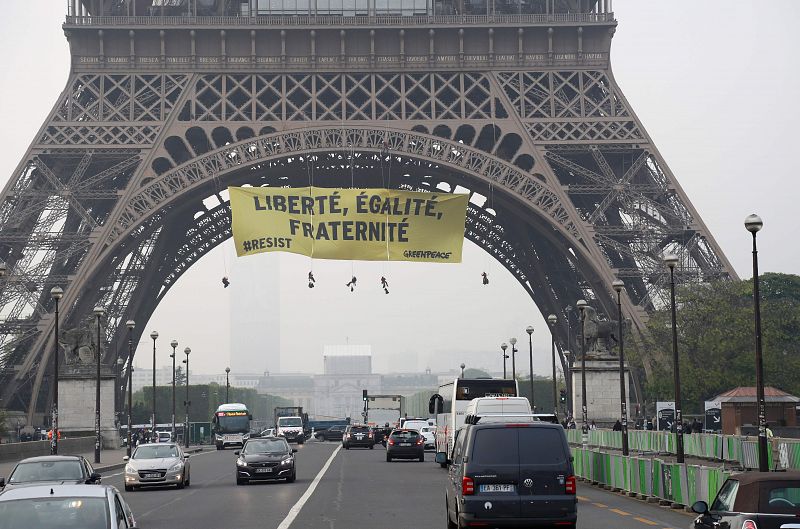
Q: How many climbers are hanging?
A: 5